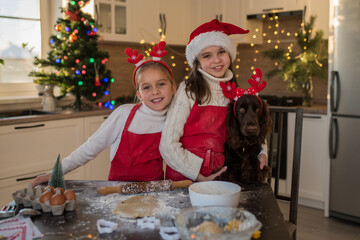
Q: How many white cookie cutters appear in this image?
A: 3